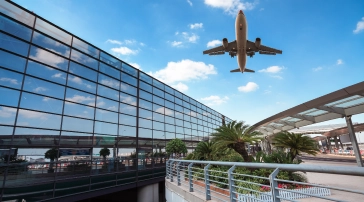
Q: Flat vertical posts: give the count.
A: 7